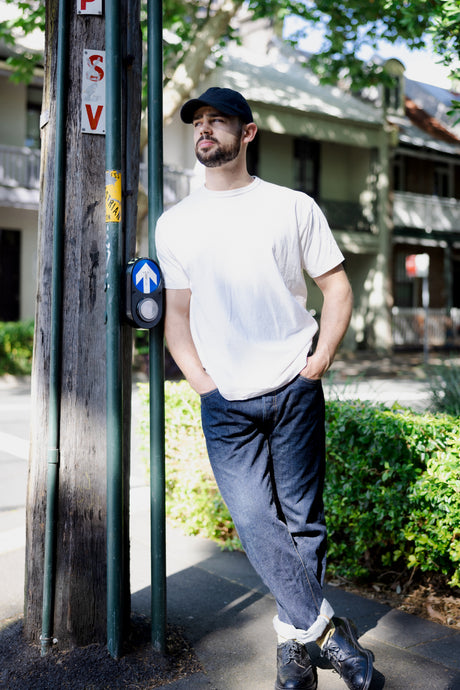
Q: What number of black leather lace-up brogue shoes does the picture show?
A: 2